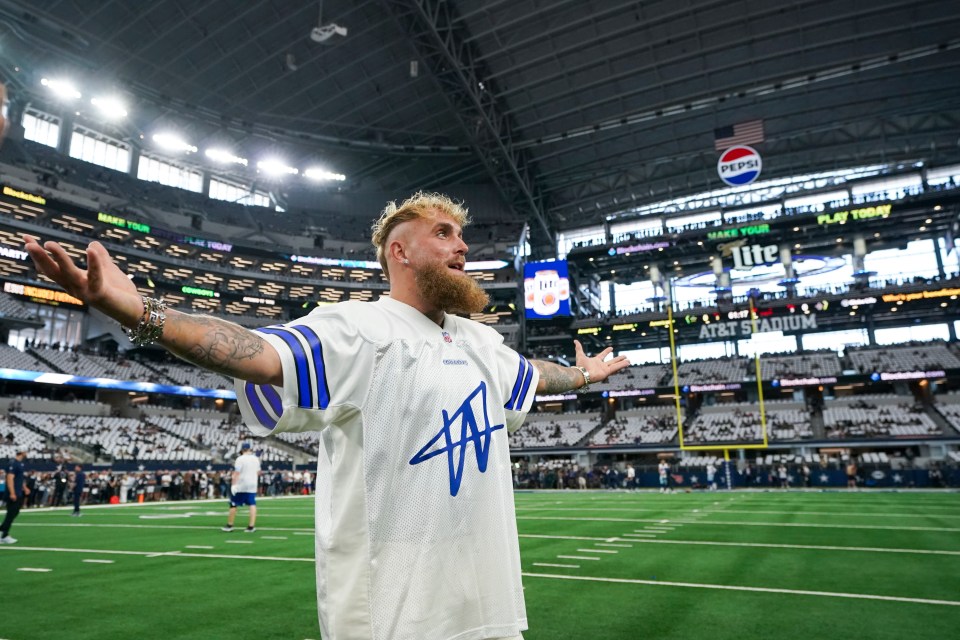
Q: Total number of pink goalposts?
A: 0